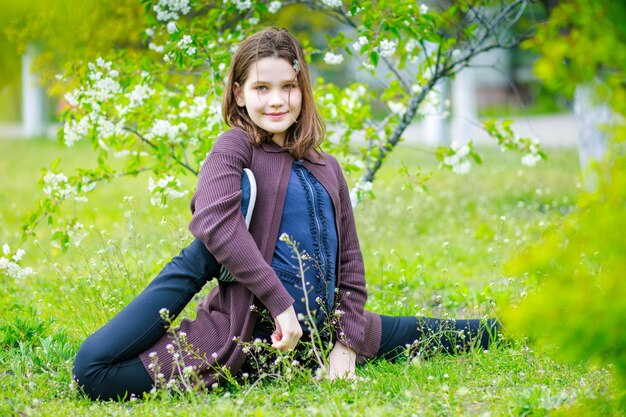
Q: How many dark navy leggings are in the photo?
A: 1